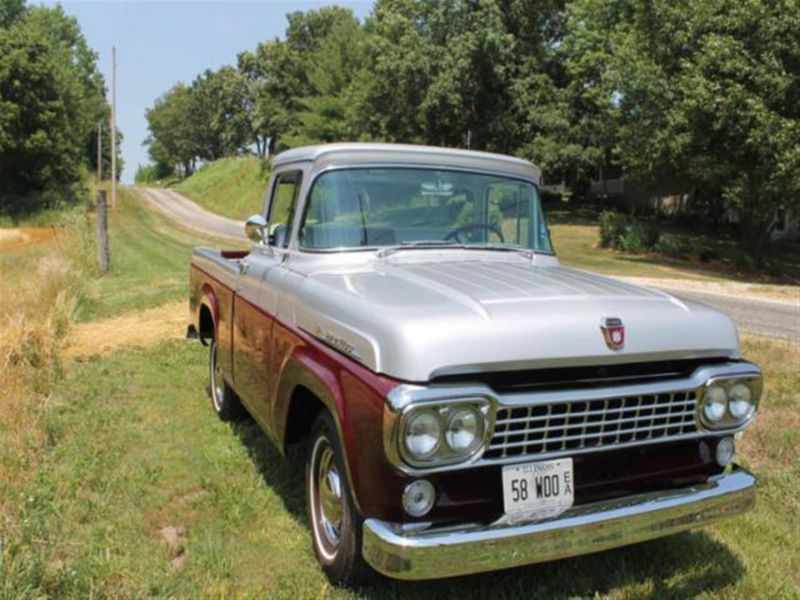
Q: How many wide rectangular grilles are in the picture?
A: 1